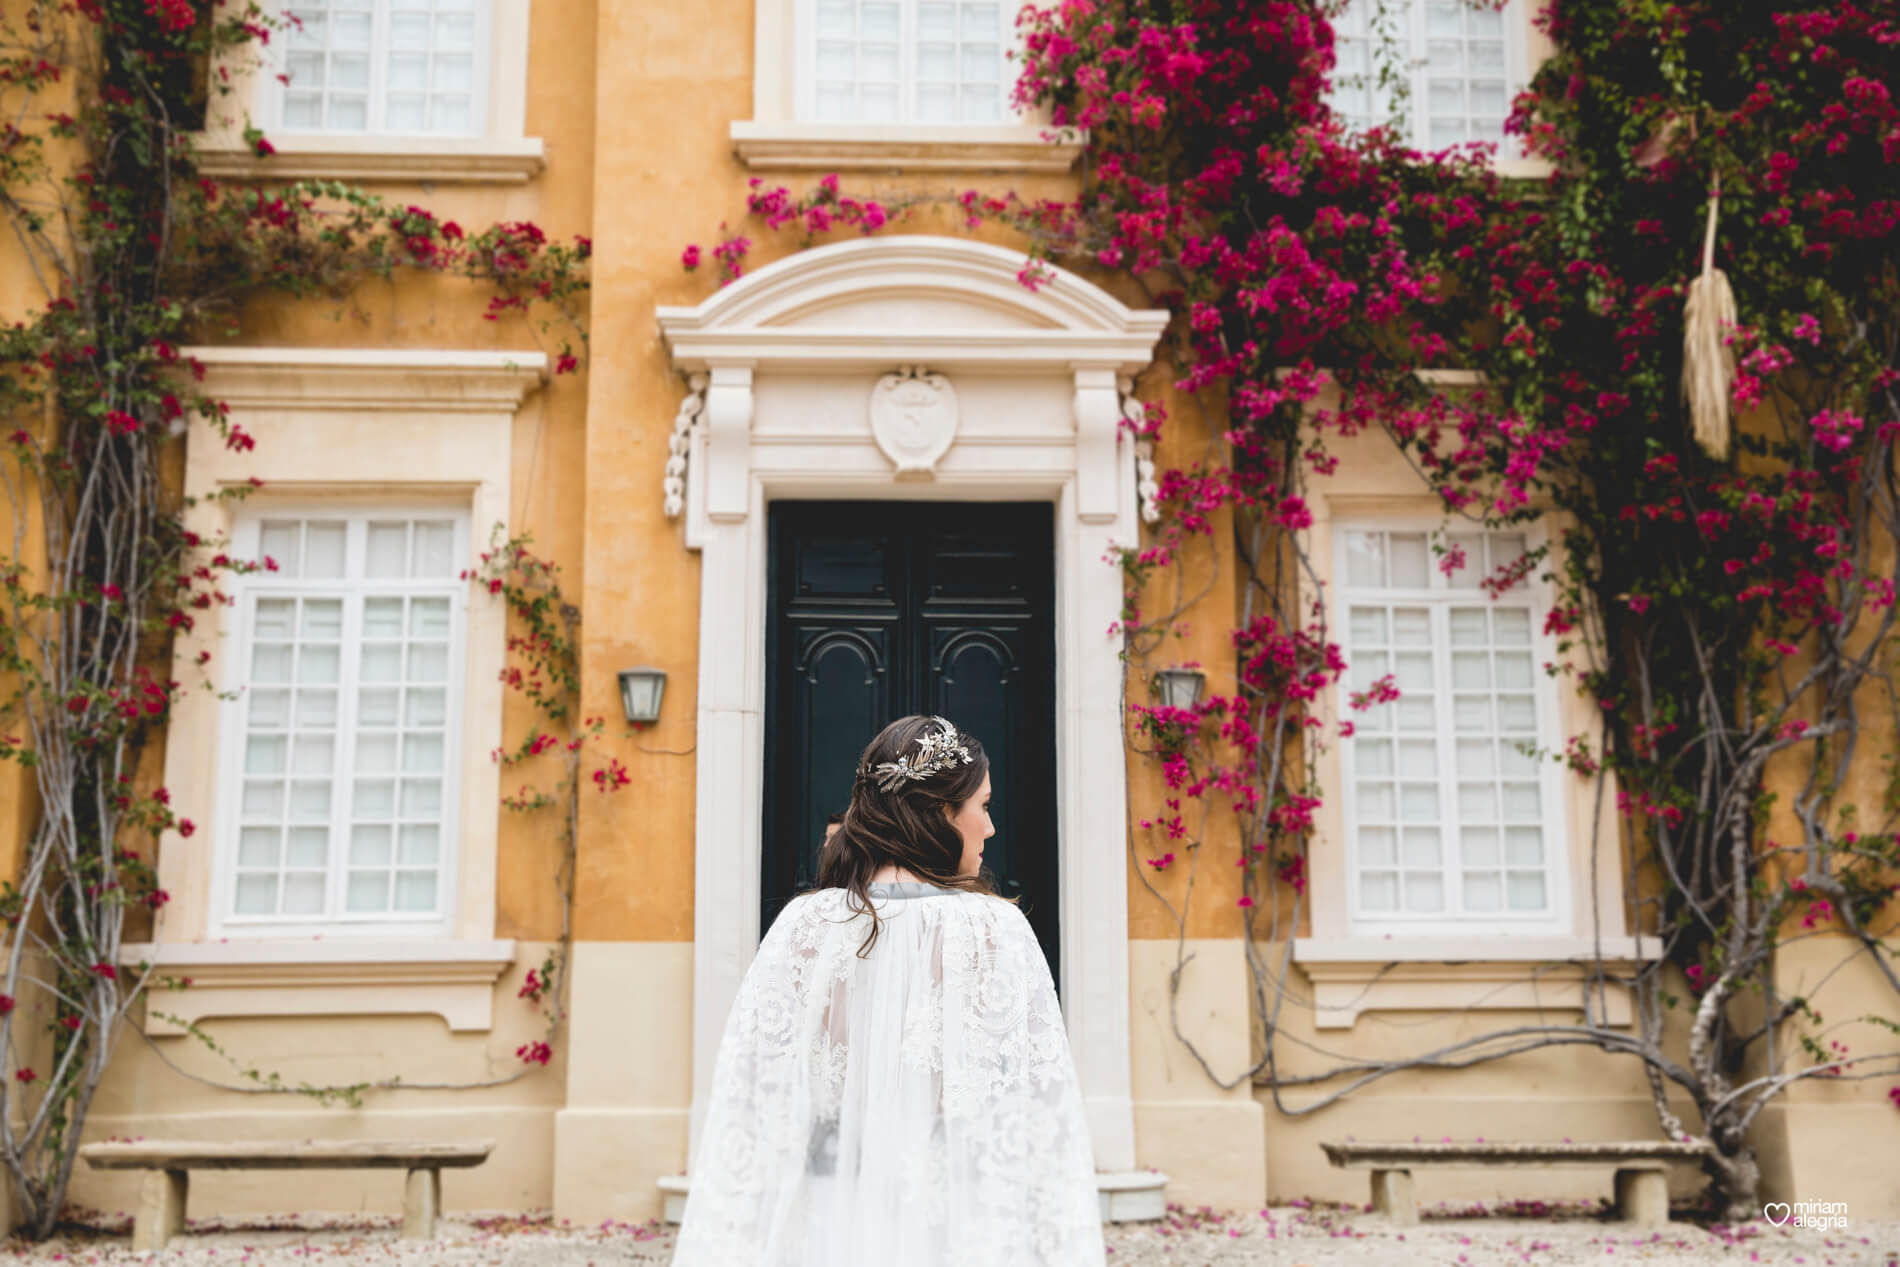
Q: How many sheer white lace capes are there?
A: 1